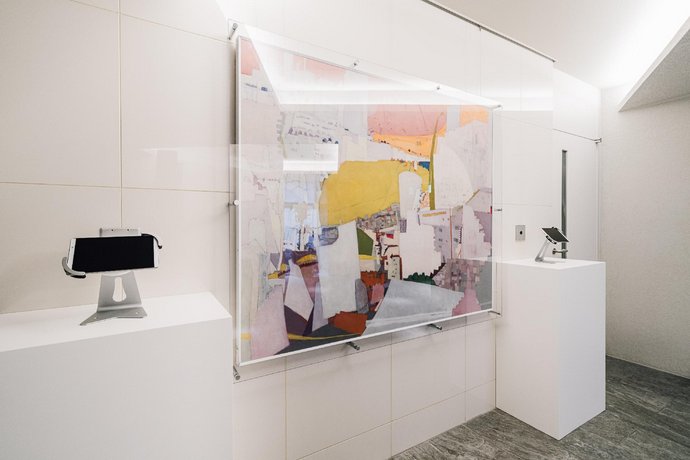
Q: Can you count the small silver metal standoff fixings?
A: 10